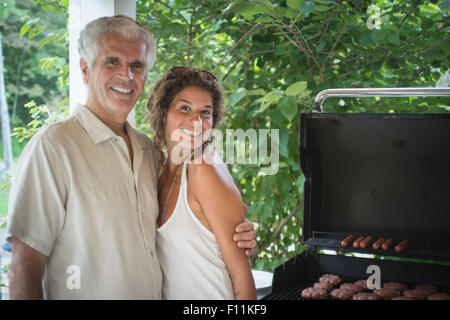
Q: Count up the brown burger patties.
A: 13